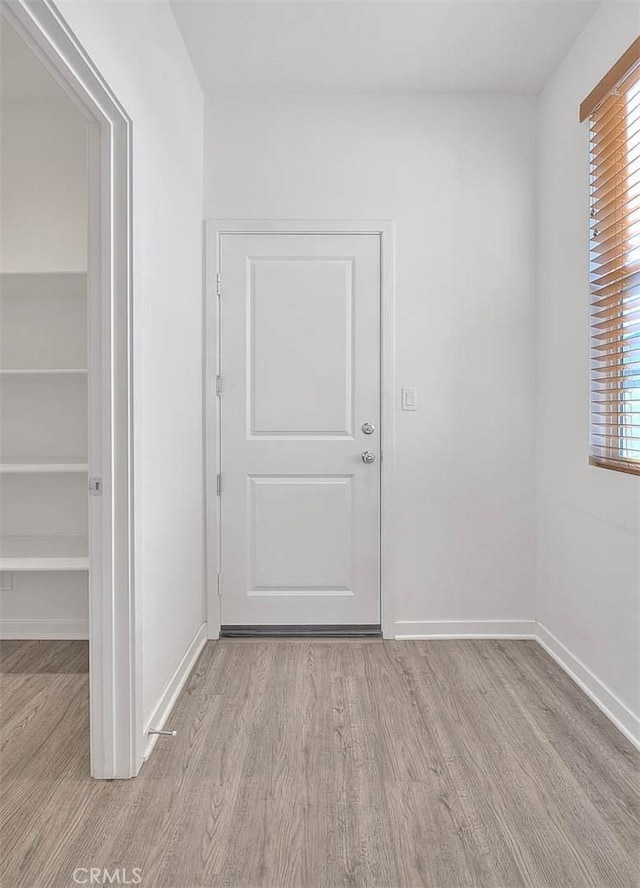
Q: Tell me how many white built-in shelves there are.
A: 4